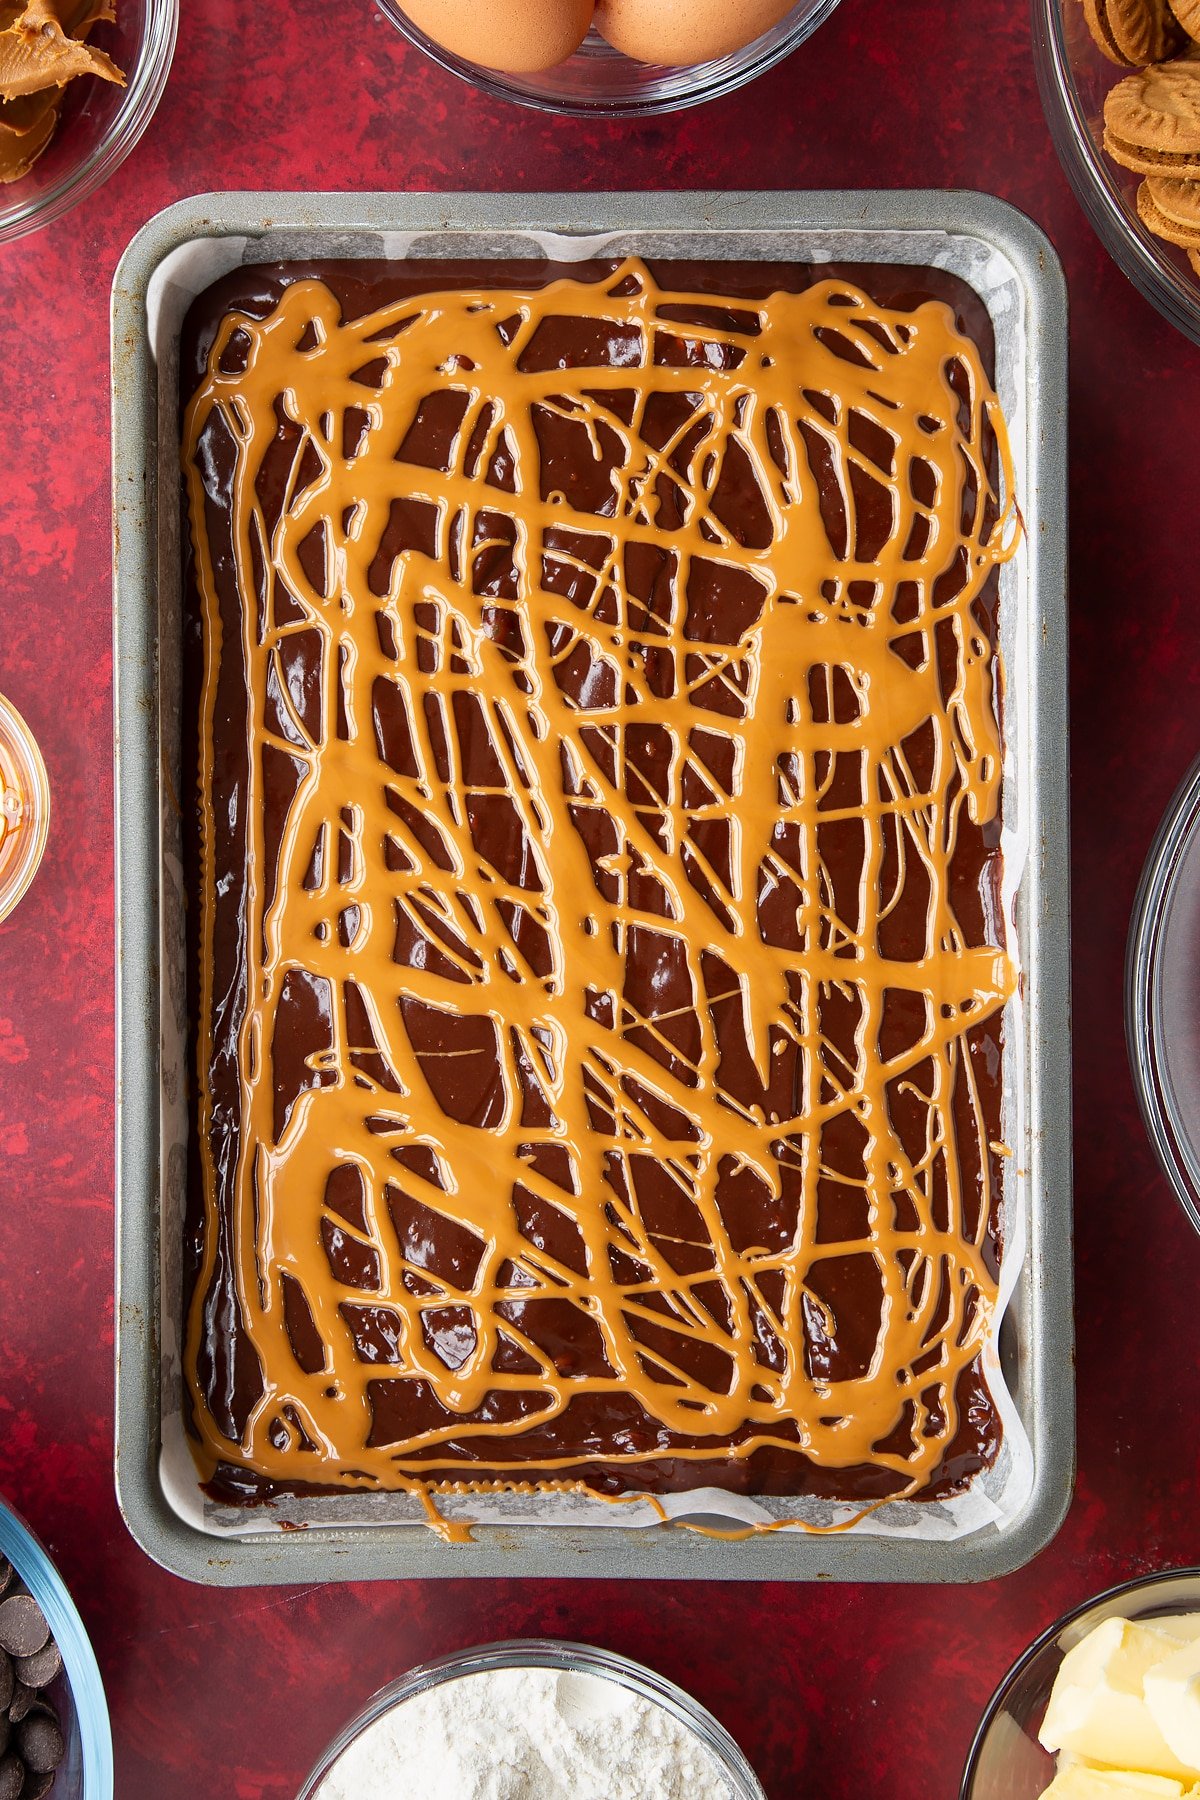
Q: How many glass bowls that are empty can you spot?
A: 1